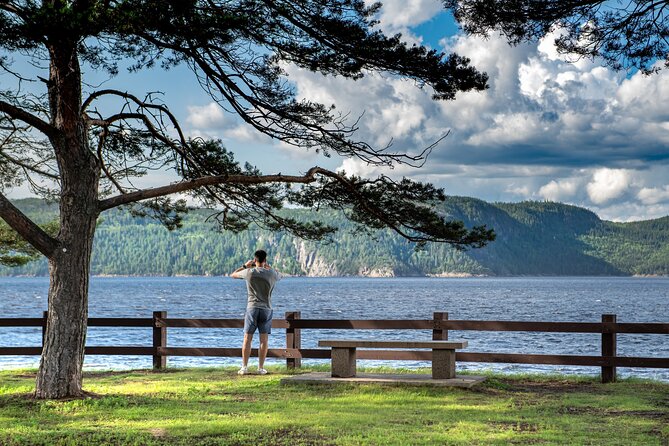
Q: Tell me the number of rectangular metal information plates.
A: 0